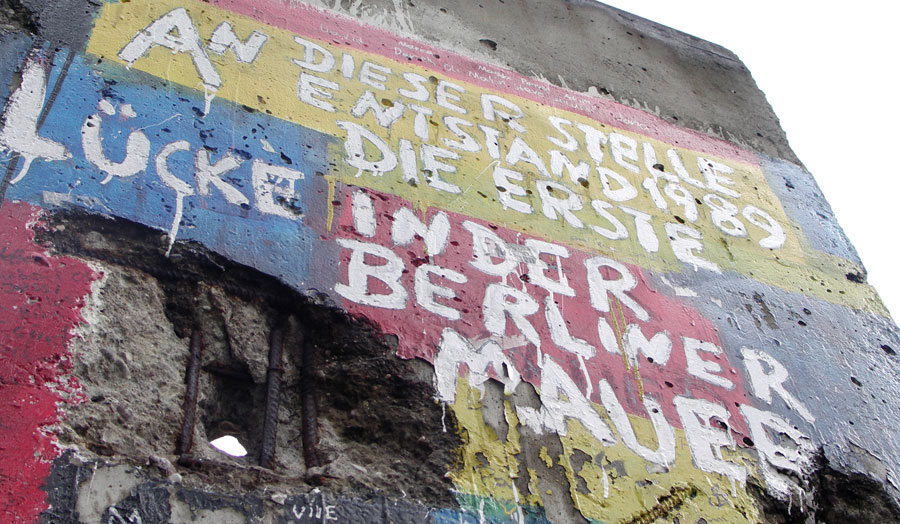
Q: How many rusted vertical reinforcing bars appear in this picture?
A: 3